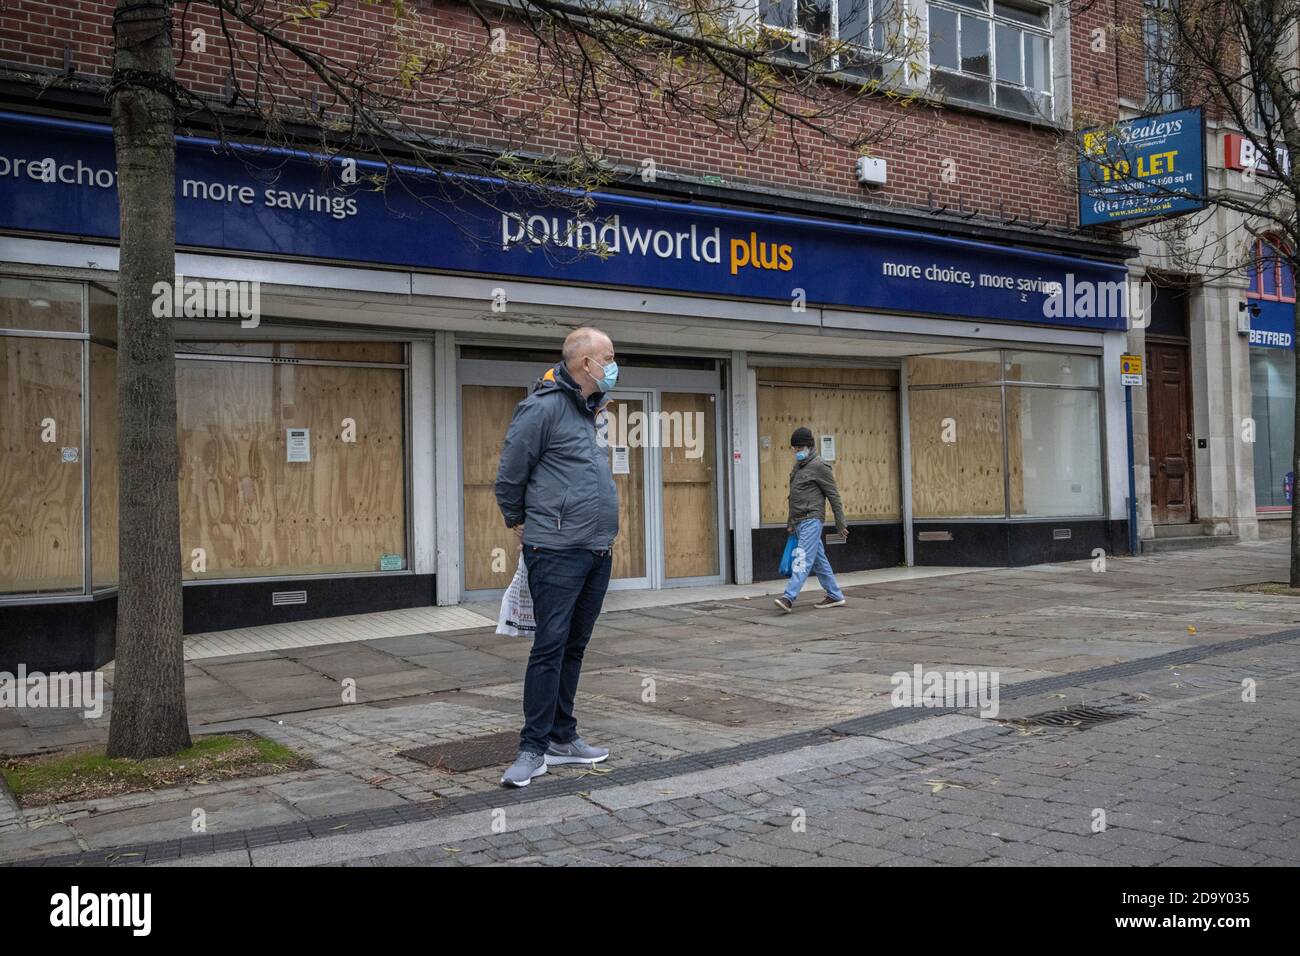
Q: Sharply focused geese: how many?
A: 0